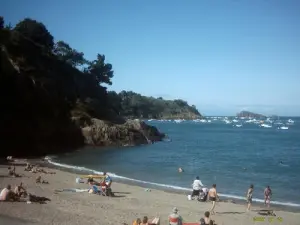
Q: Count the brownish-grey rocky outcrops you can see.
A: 1